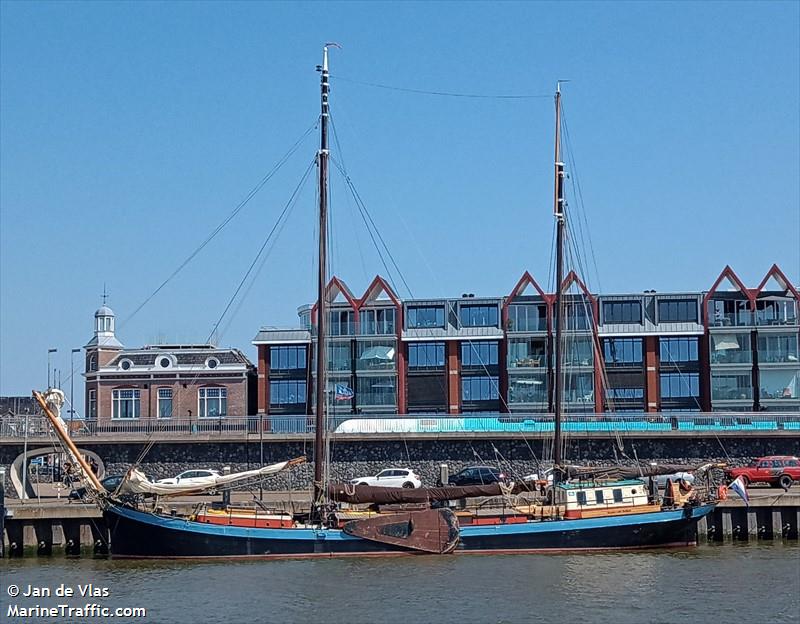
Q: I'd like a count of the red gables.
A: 6